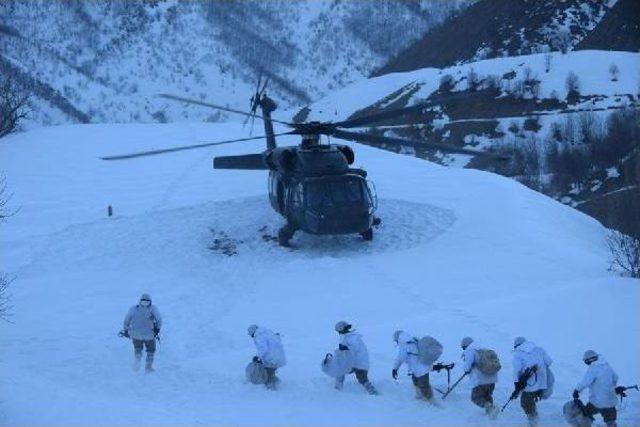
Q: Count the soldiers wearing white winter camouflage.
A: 7